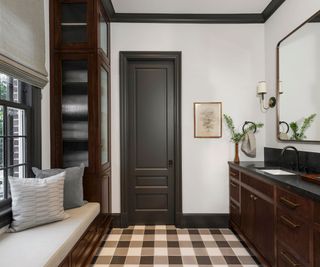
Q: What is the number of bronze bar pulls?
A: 6